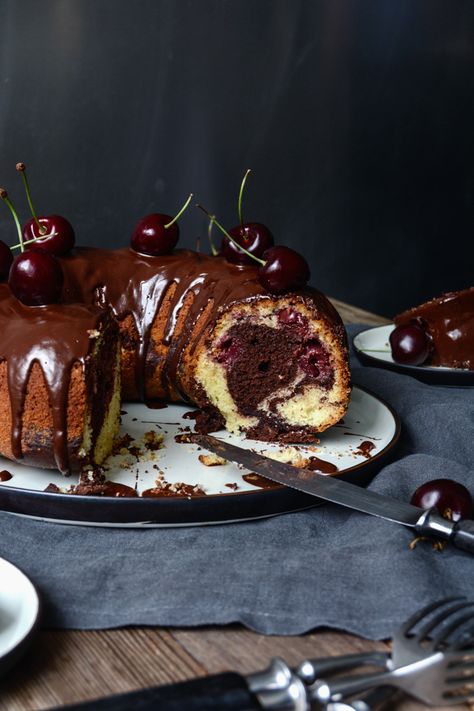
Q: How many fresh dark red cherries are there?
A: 8